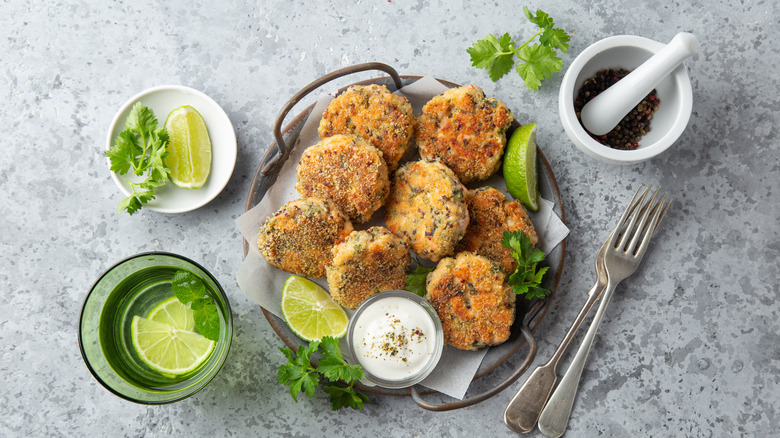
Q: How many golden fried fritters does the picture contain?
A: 8